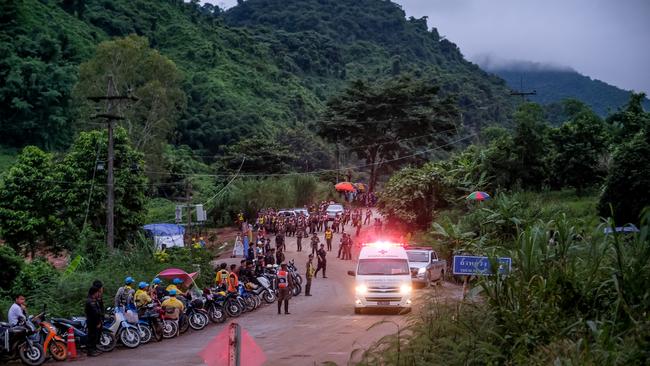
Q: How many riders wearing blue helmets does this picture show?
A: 5